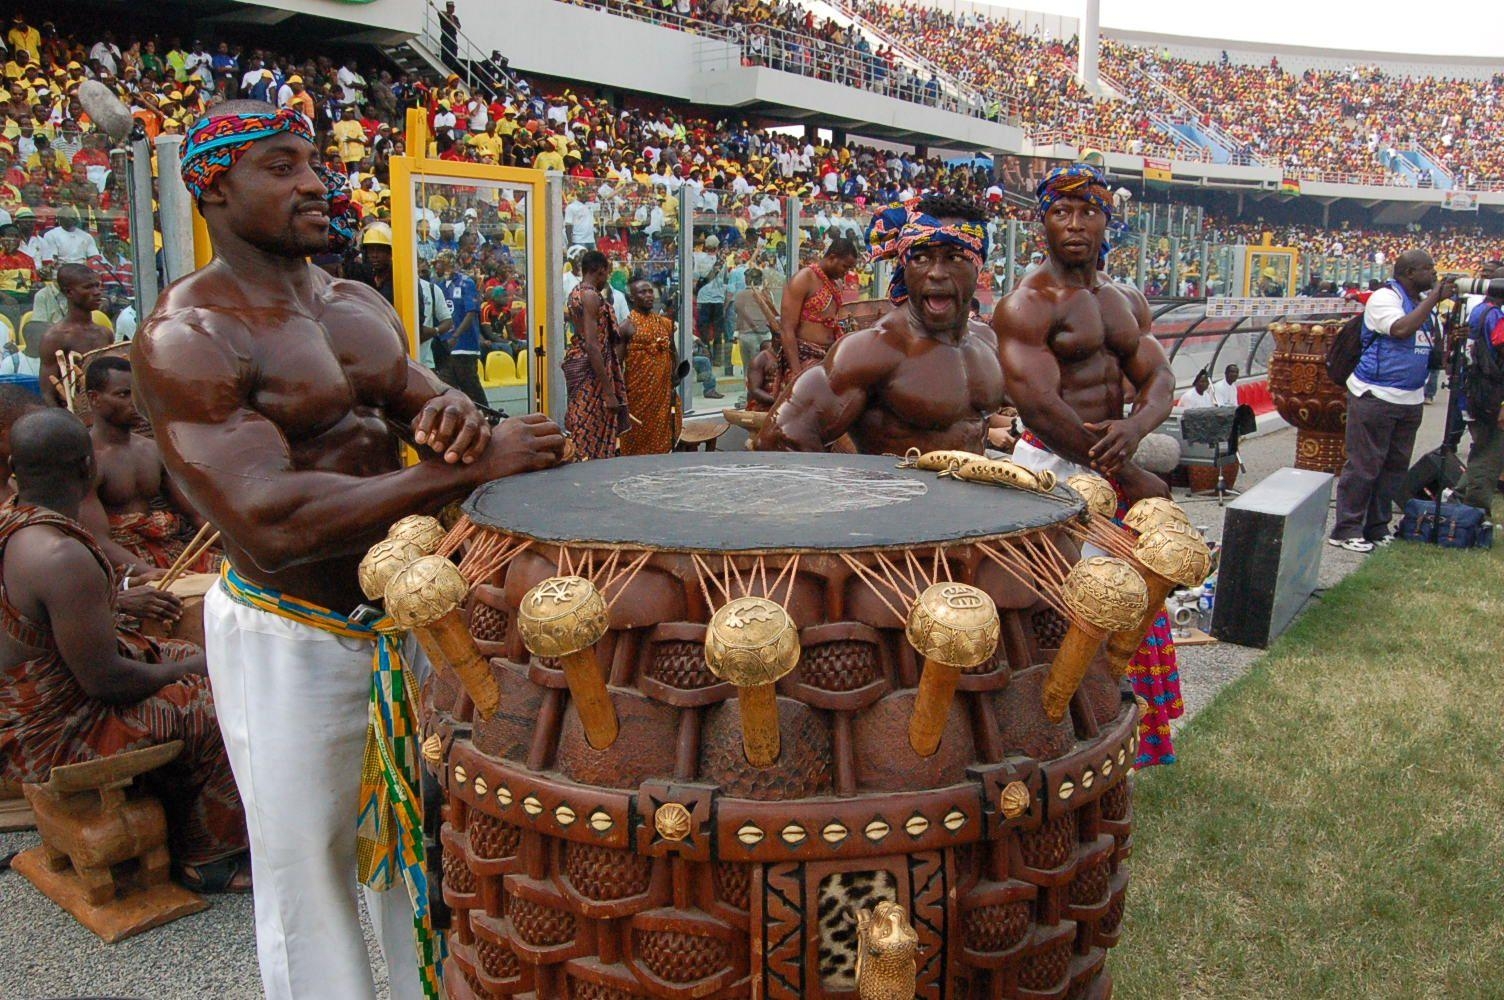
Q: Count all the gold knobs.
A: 10